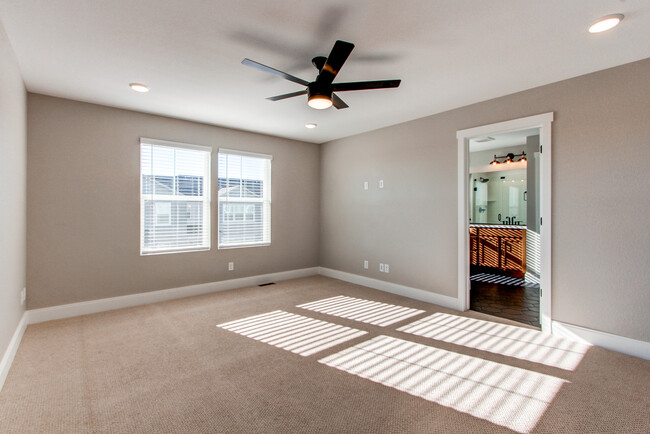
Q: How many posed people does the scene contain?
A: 0